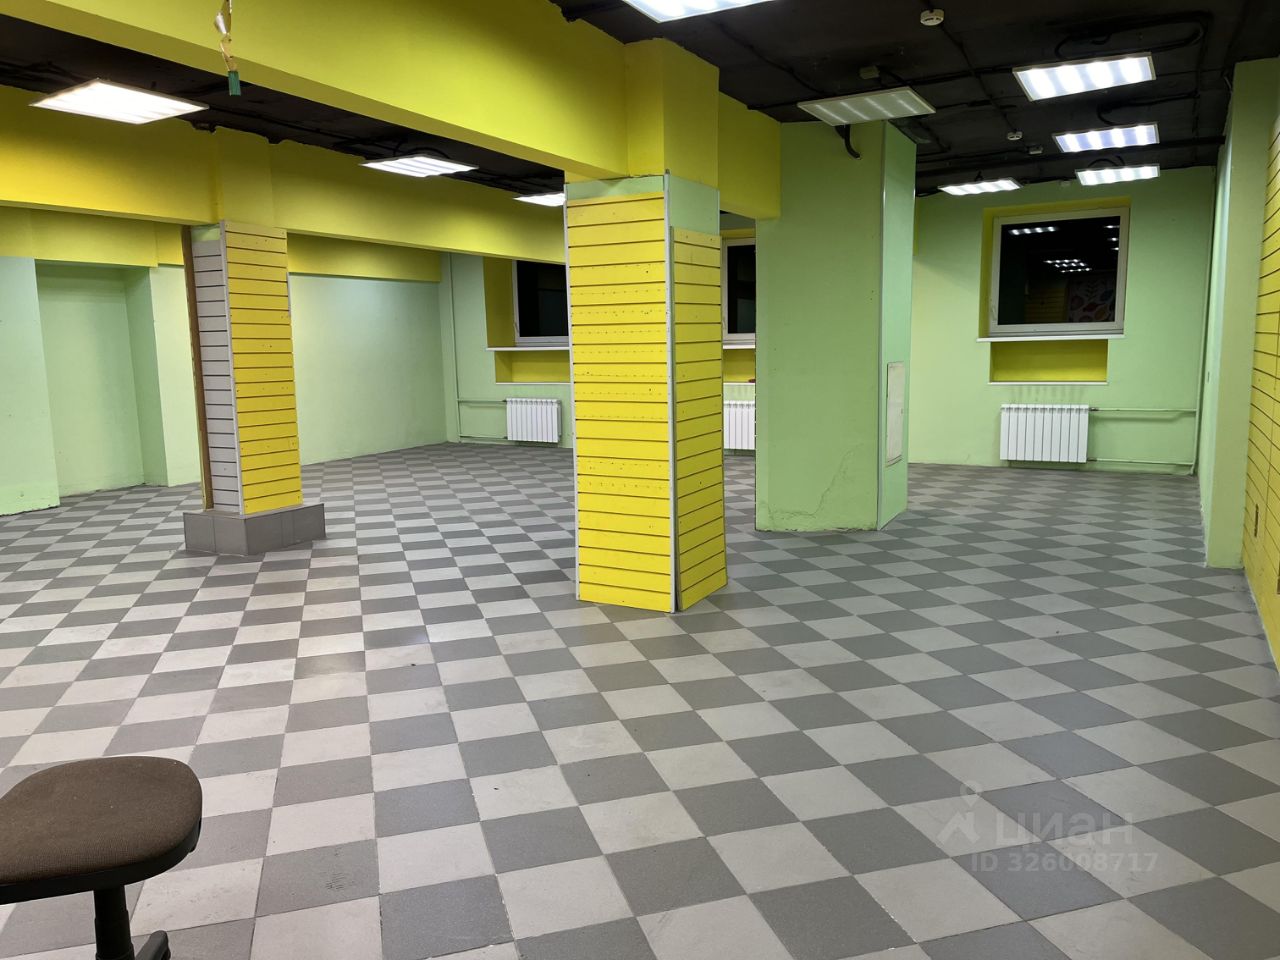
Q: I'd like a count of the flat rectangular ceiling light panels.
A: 9